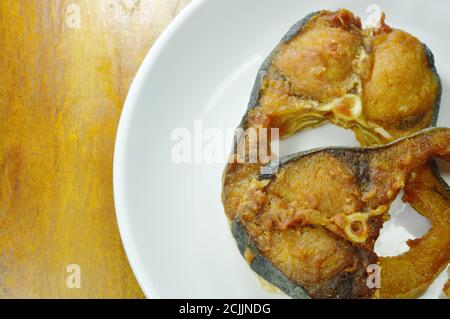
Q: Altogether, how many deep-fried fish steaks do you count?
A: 2